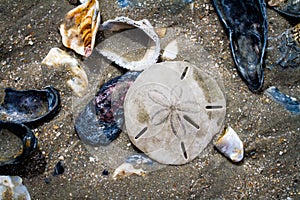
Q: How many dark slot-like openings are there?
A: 5